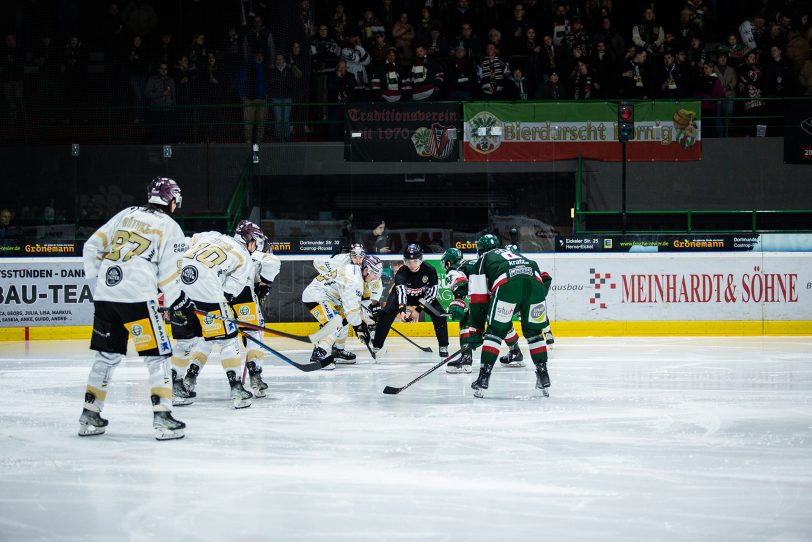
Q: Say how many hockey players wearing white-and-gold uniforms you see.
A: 5